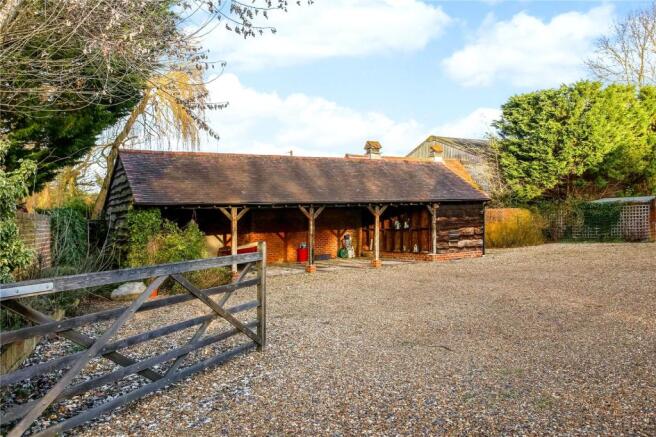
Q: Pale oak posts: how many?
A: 4